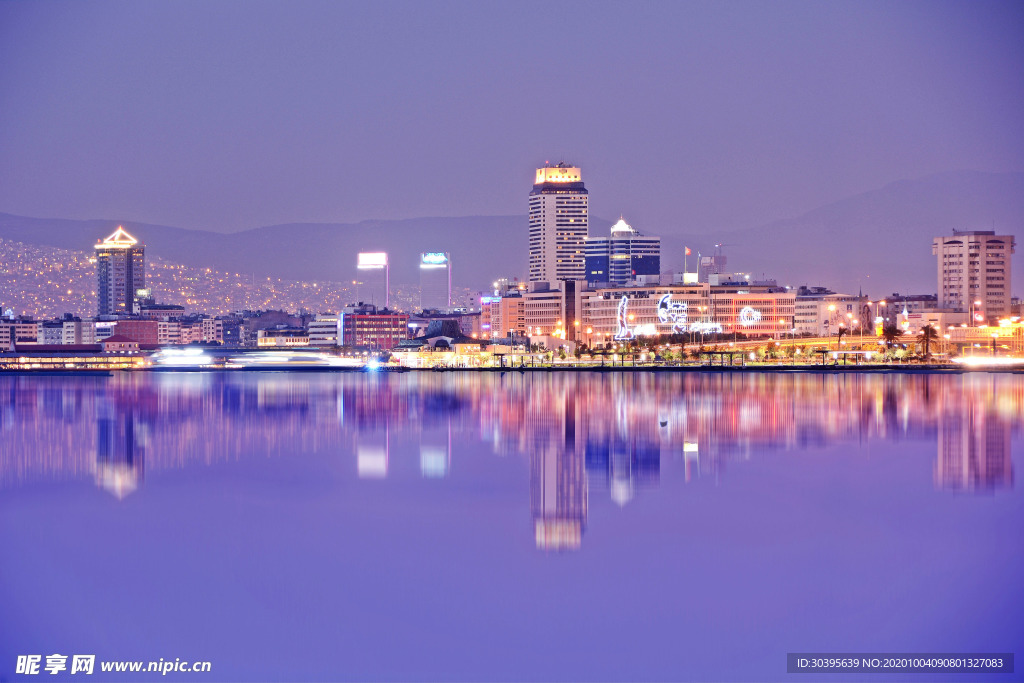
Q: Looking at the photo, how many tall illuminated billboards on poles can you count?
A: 2